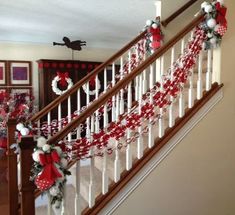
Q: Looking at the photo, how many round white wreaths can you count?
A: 2